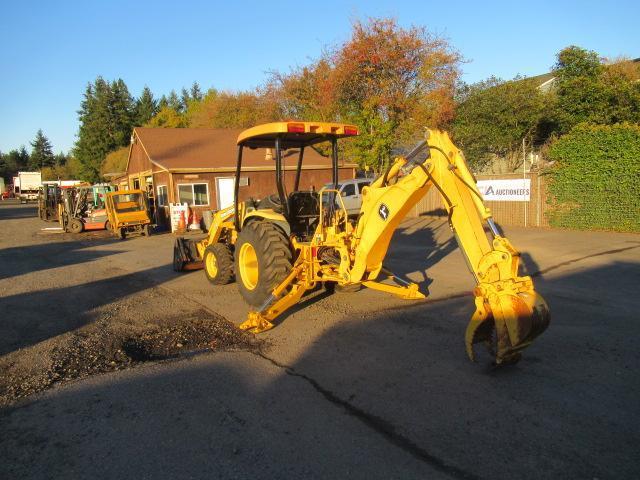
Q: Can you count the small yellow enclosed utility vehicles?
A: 1